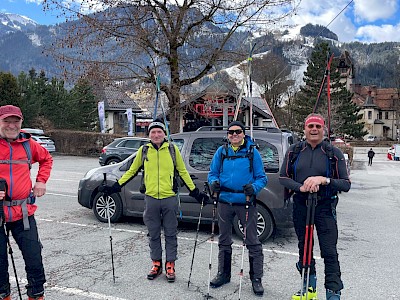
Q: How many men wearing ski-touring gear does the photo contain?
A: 4